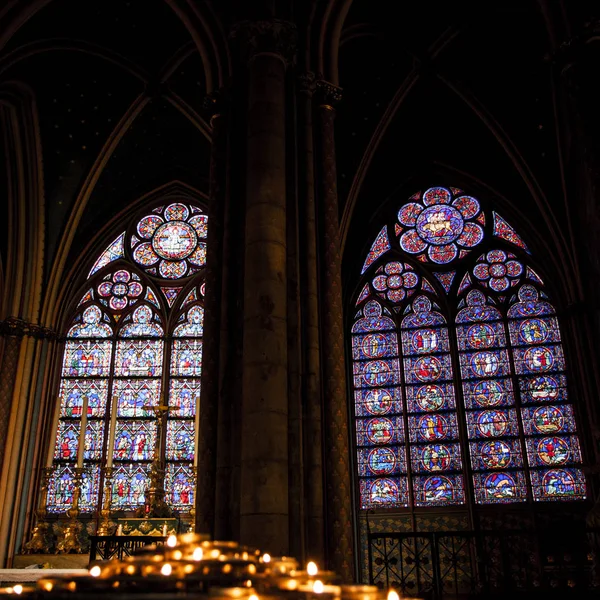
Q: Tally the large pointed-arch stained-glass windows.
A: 2